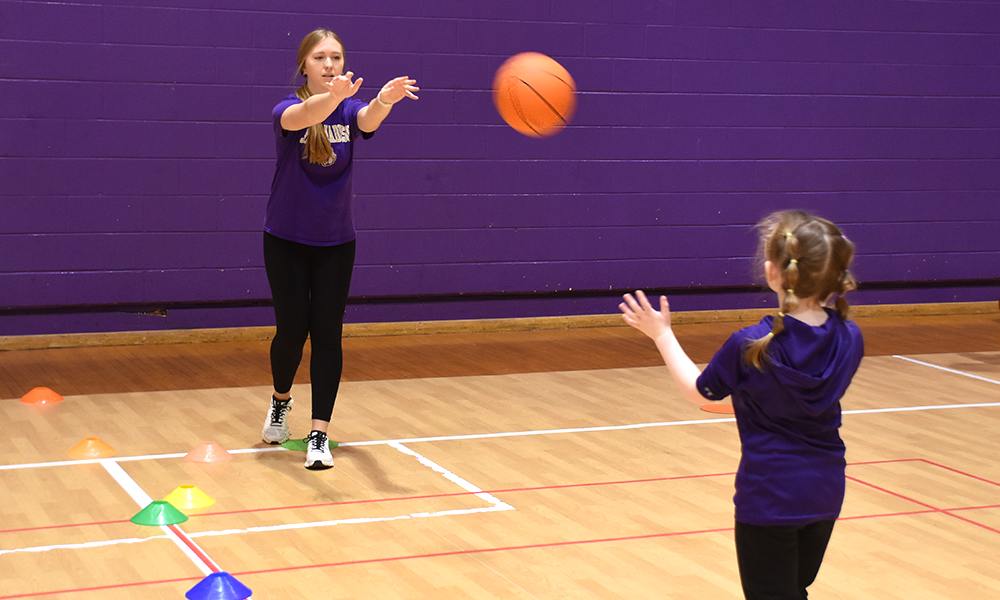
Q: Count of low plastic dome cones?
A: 6